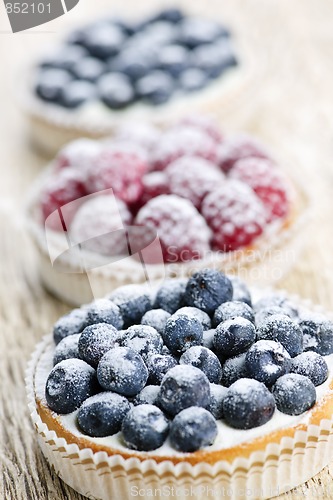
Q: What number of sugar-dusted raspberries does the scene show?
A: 13